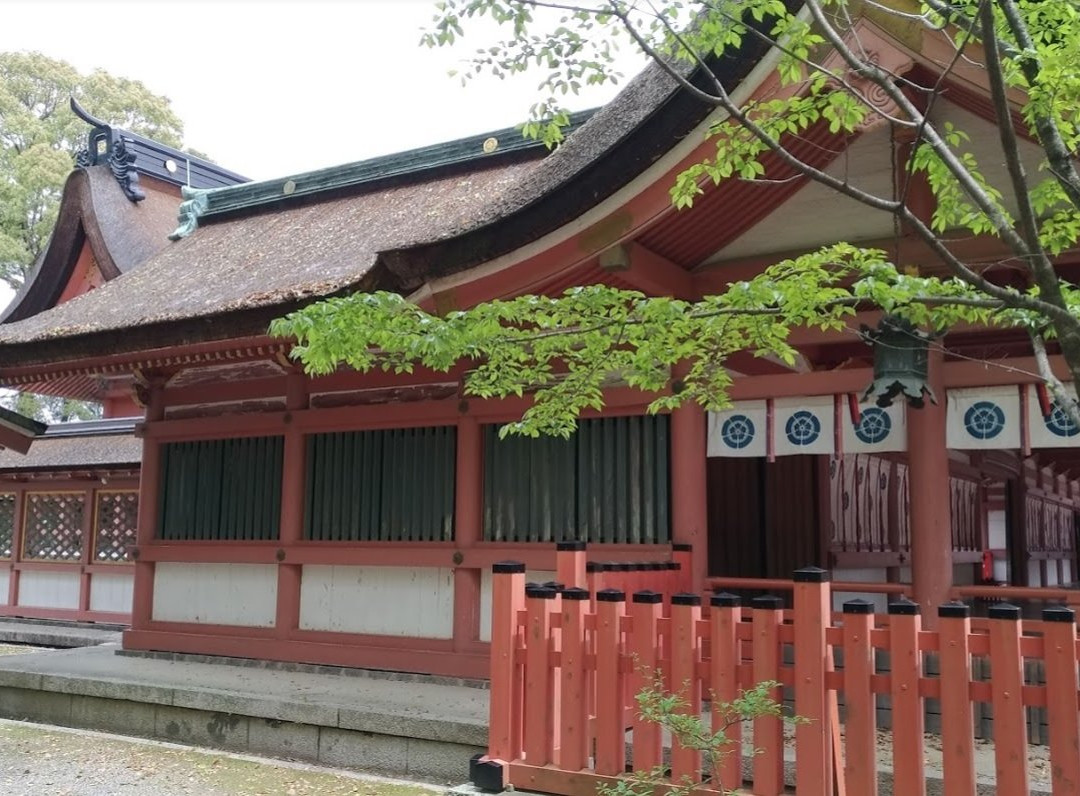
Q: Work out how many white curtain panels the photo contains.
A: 5